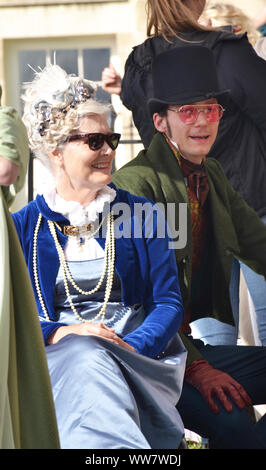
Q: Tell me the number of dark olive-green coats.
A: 1